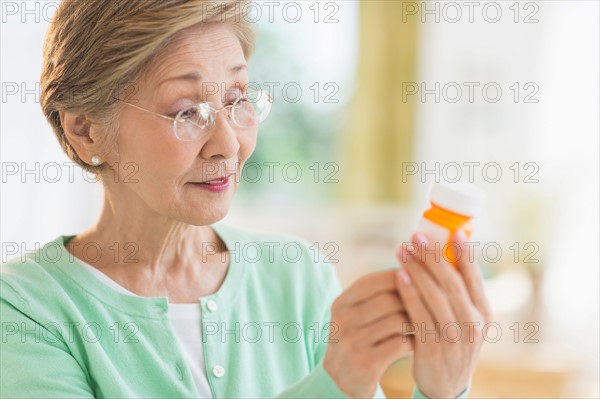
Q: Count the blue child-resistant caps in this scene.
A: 0